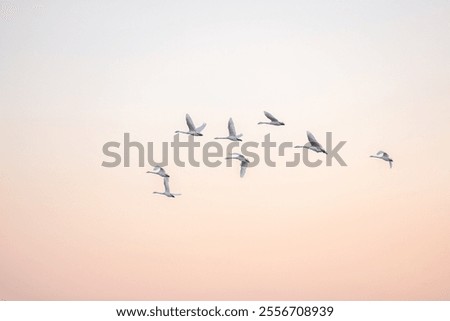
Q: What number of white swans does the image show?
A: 8